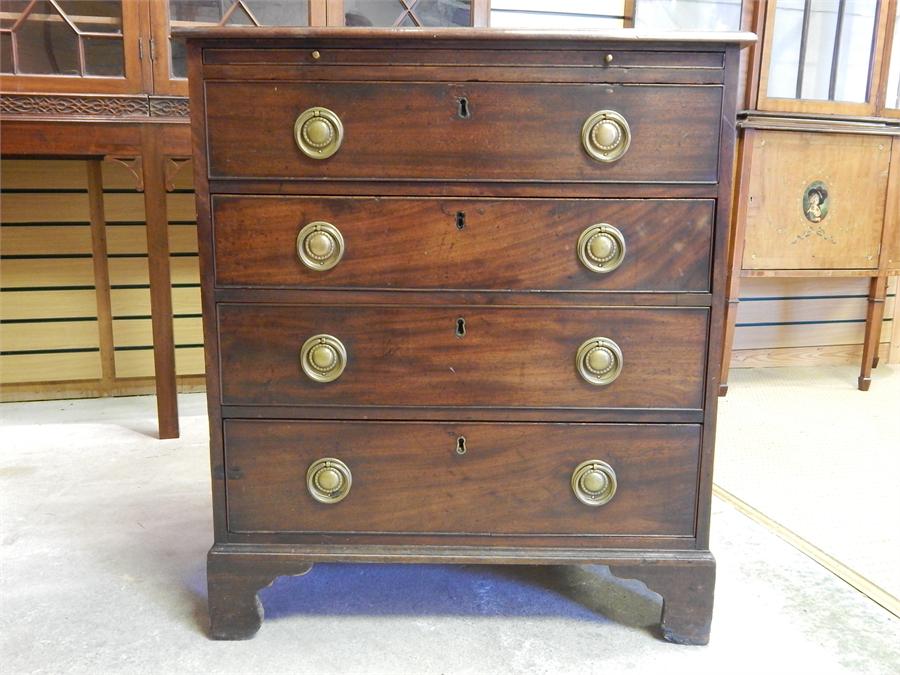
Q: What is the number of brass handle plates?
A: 8